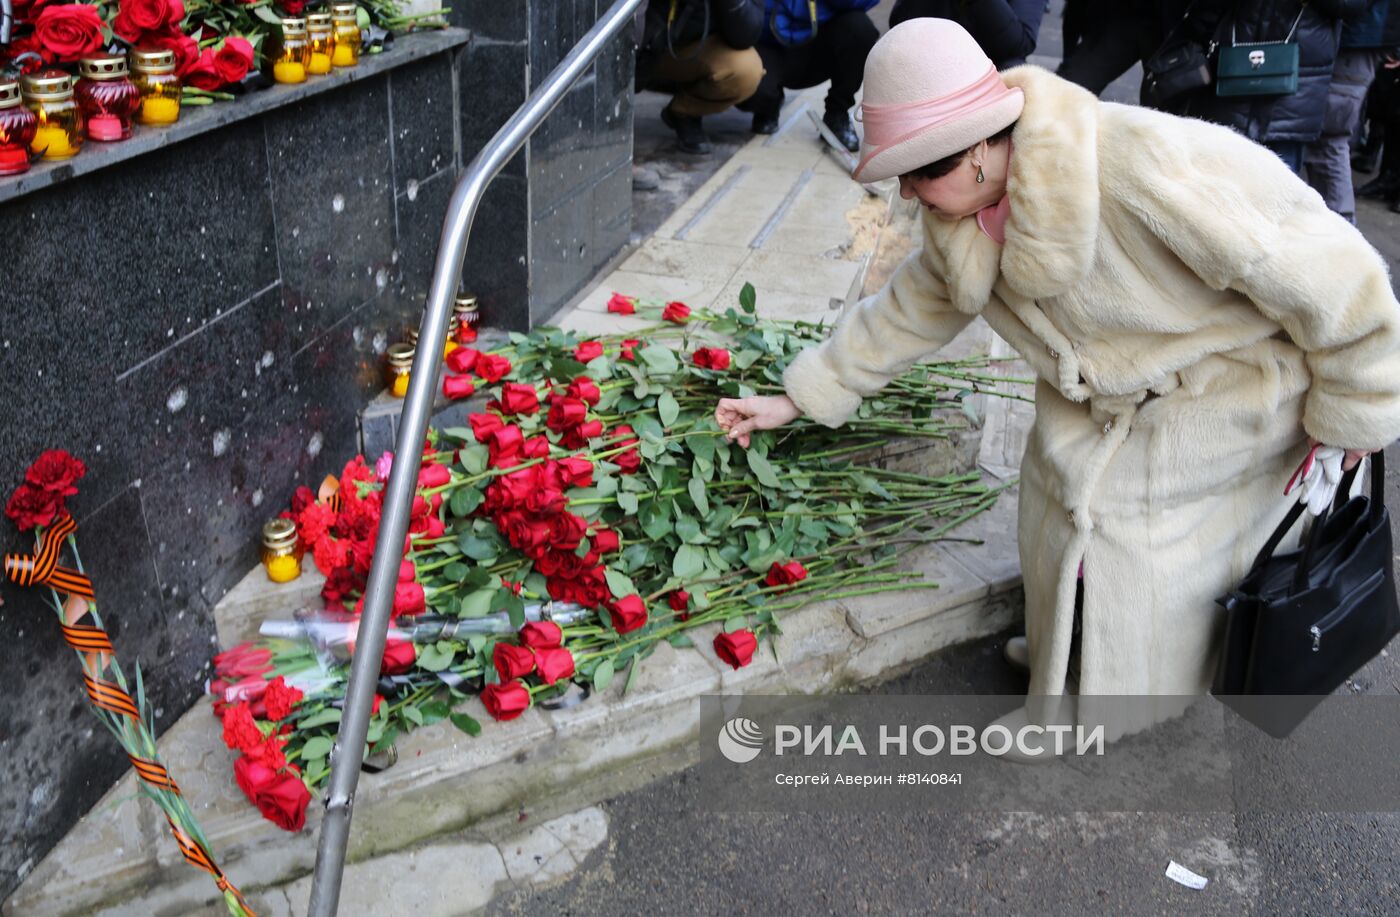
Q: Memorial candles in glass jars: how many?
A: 12